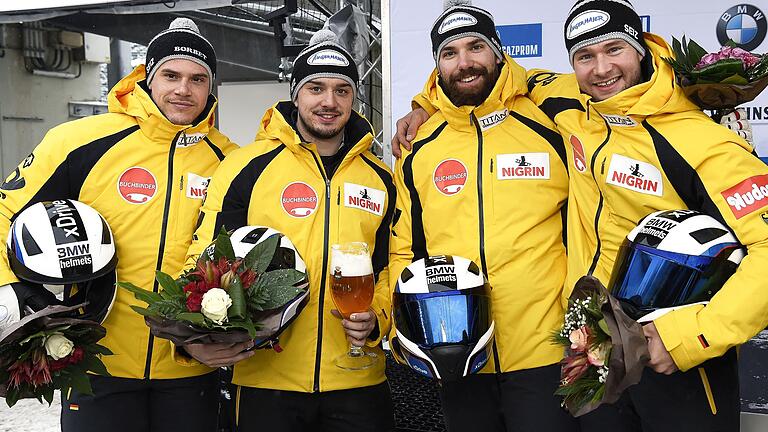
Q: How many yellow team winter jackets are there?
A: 4